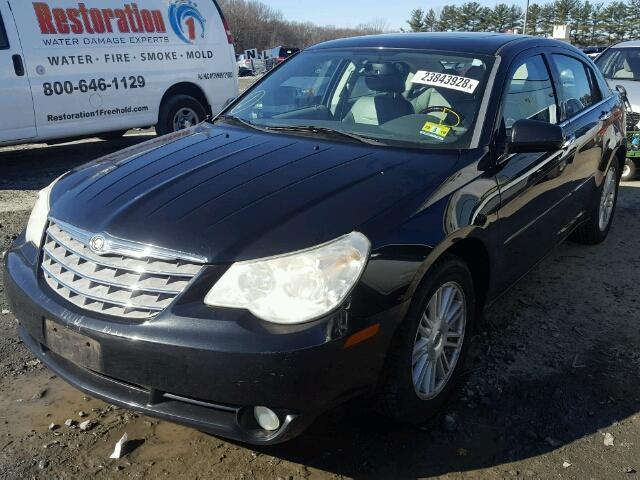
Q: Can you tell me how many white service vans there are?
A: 1